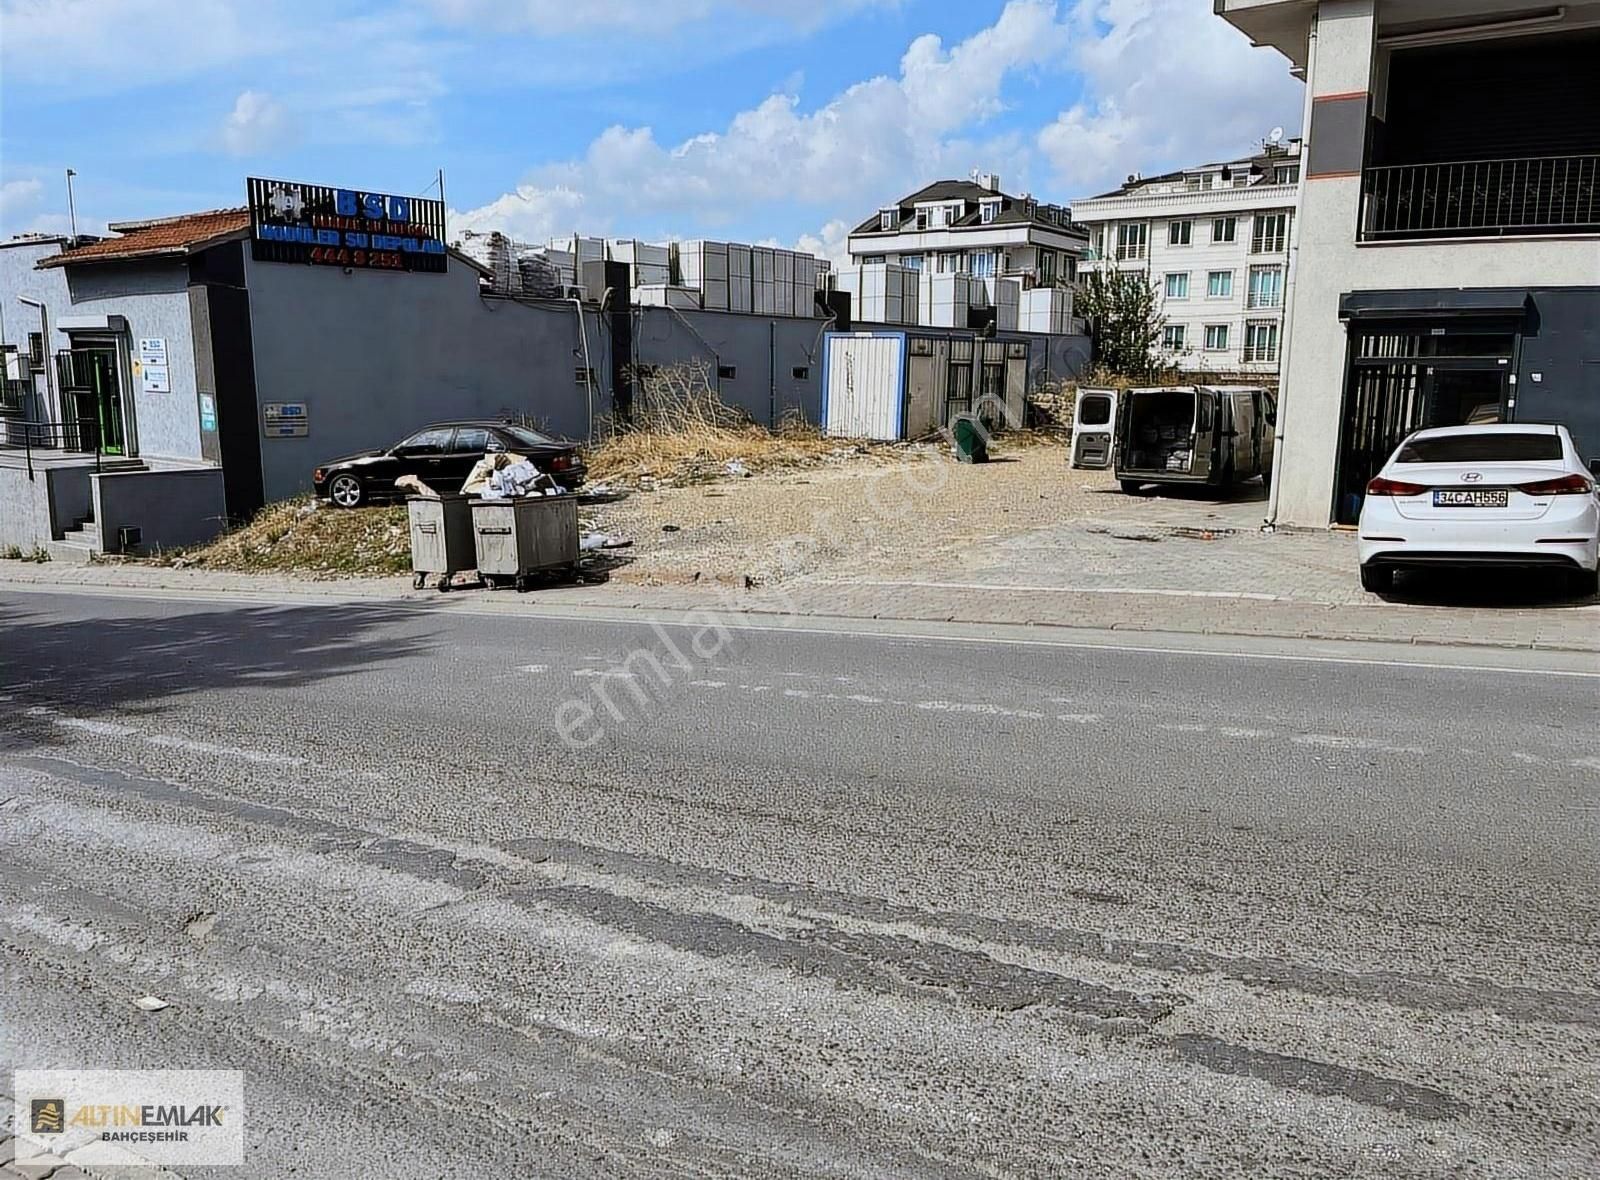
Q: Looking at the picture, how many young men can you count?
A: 0